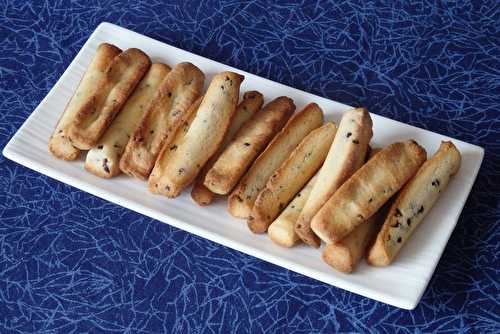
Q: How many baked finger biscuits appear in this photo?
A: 14